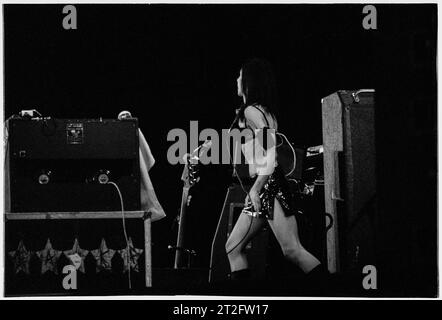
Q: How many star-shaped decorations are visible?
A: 5